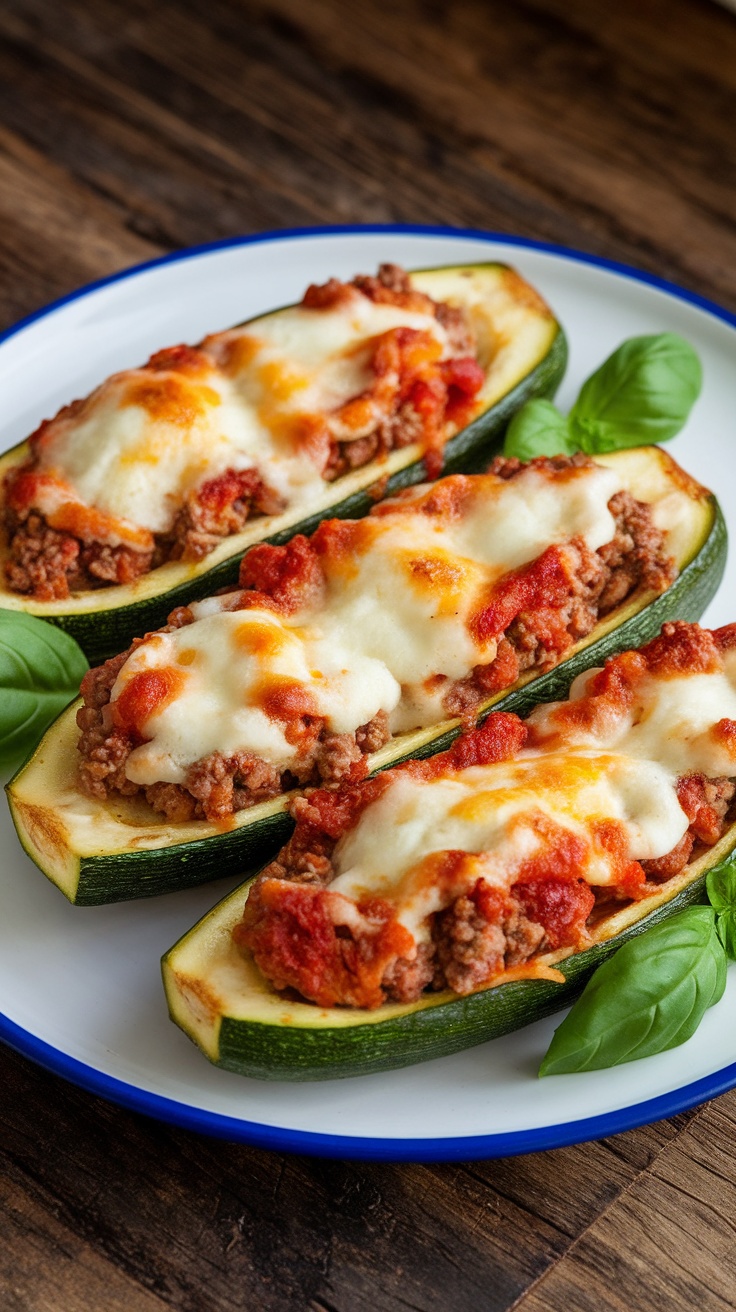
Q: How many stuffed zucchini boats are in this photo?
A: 3